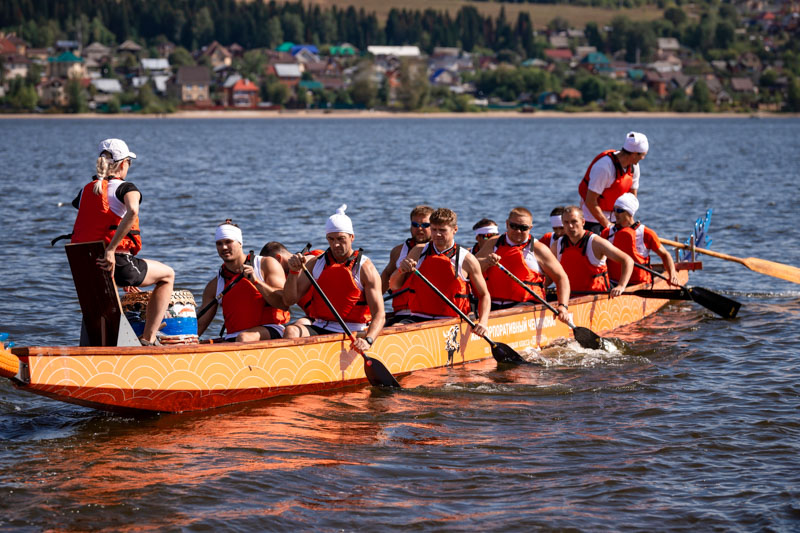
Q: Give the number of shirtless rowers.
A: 0